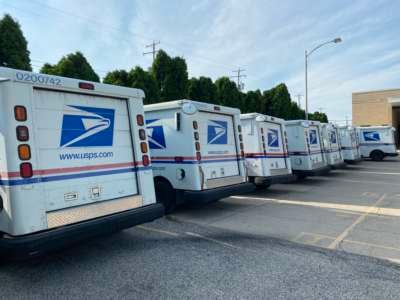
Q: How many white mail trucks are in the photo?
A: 7